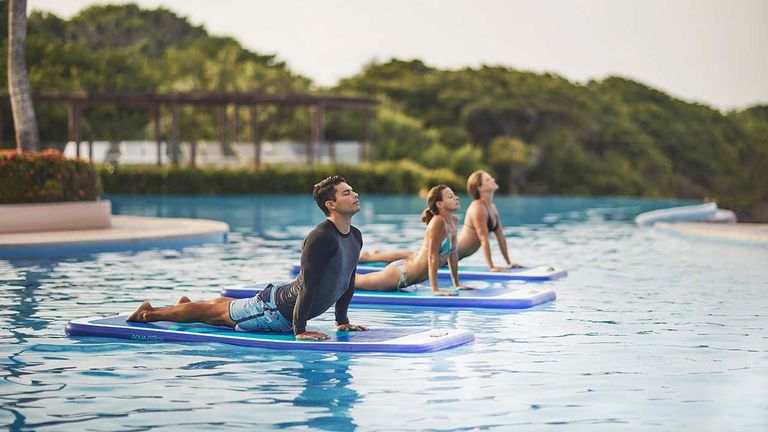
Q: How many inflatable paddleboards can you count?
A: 3